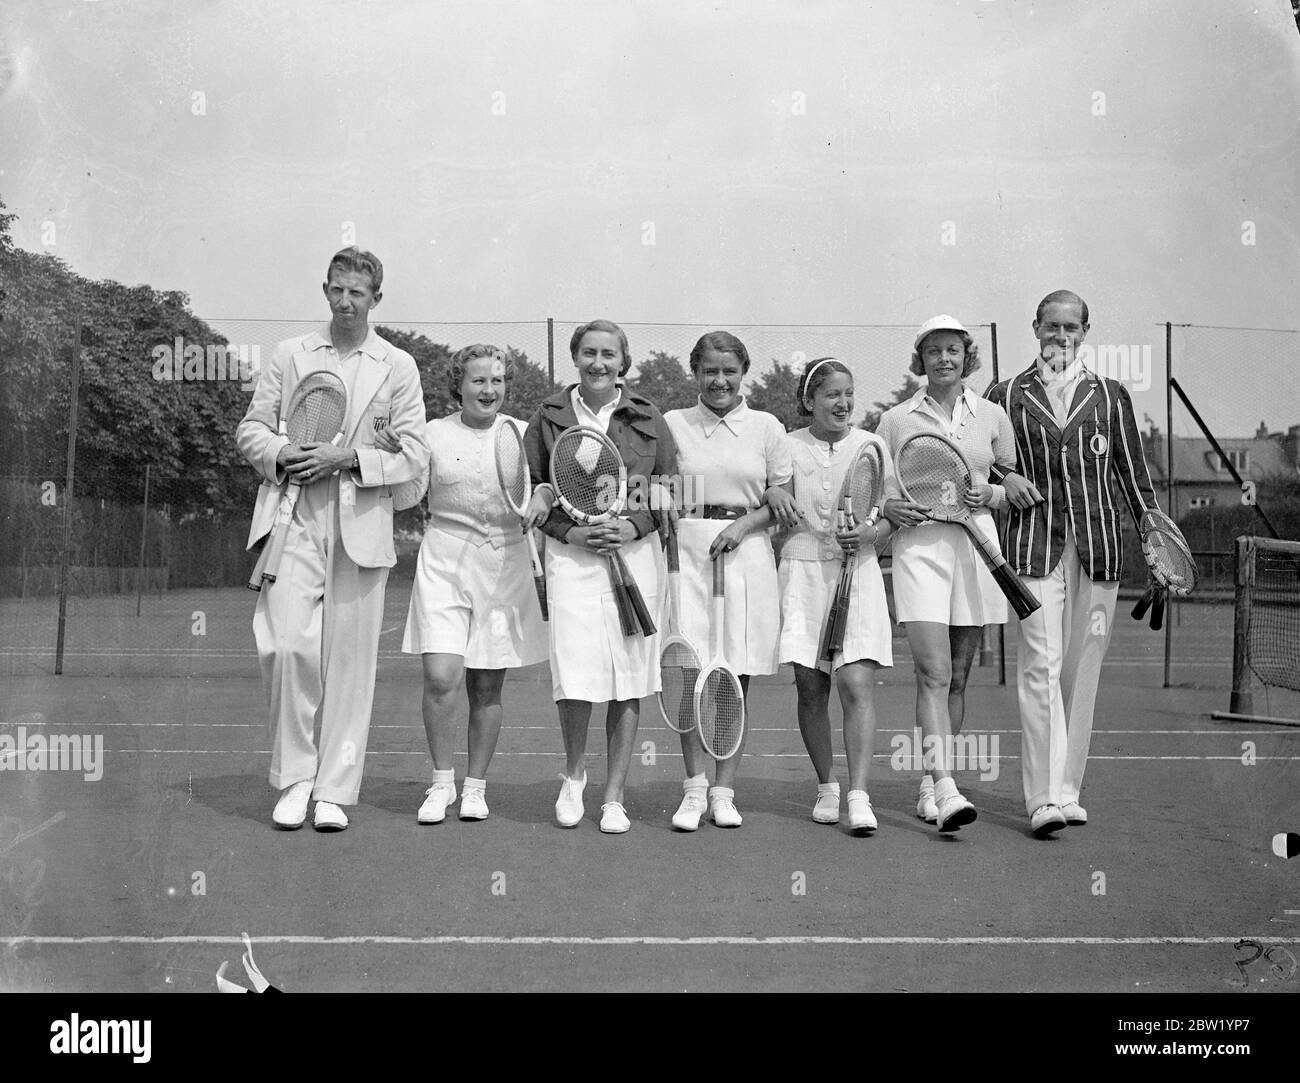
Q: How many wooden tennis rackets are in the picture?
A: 13